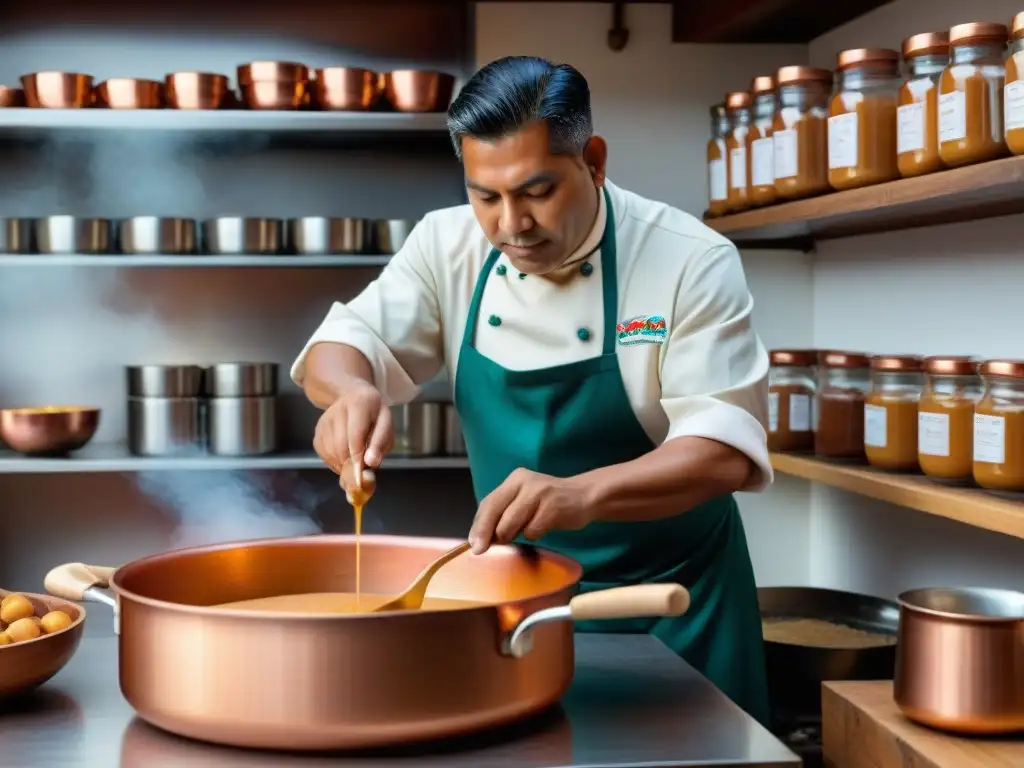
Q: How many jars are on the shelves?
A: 13